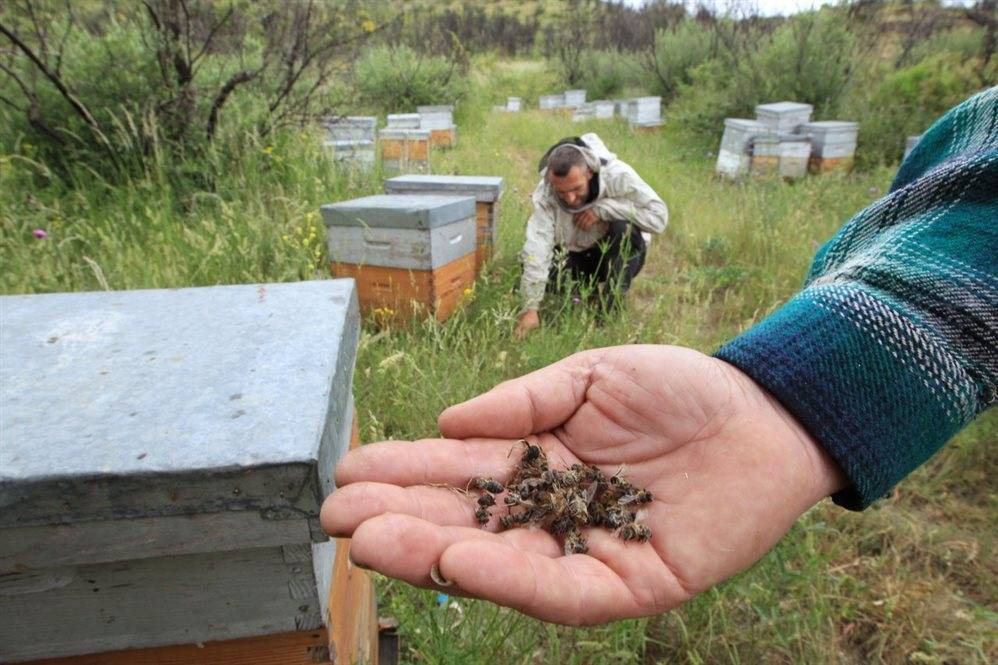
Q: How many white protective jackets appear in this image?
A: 1